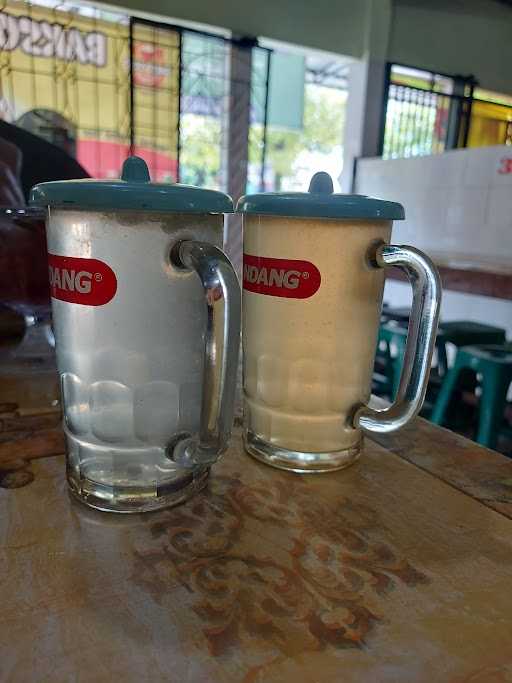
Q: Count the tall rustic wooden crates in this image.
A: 0